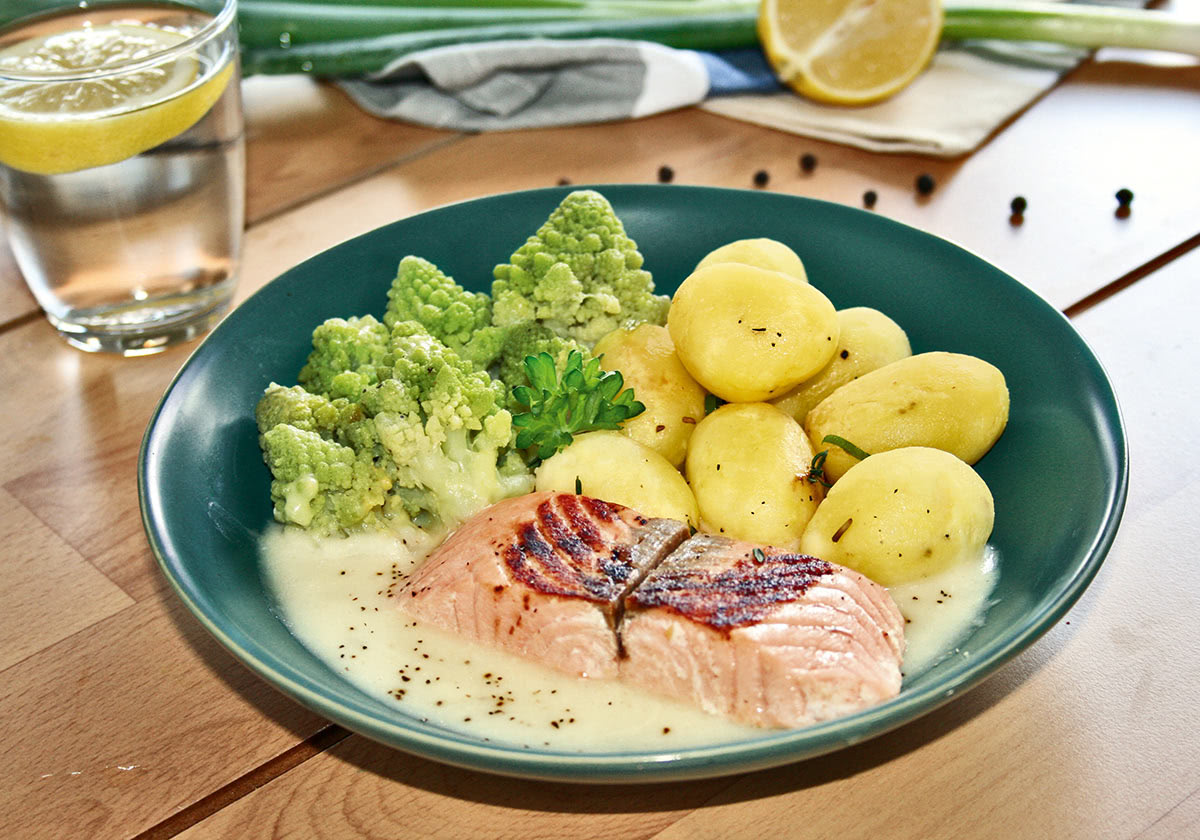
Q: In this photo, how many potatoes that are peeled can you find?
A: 8